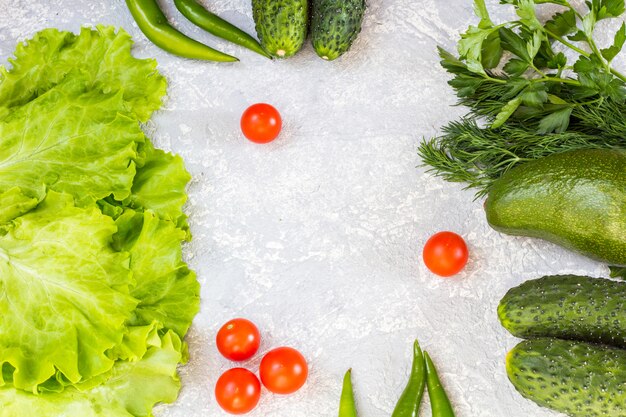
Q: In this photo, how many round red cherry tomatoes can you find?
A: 5